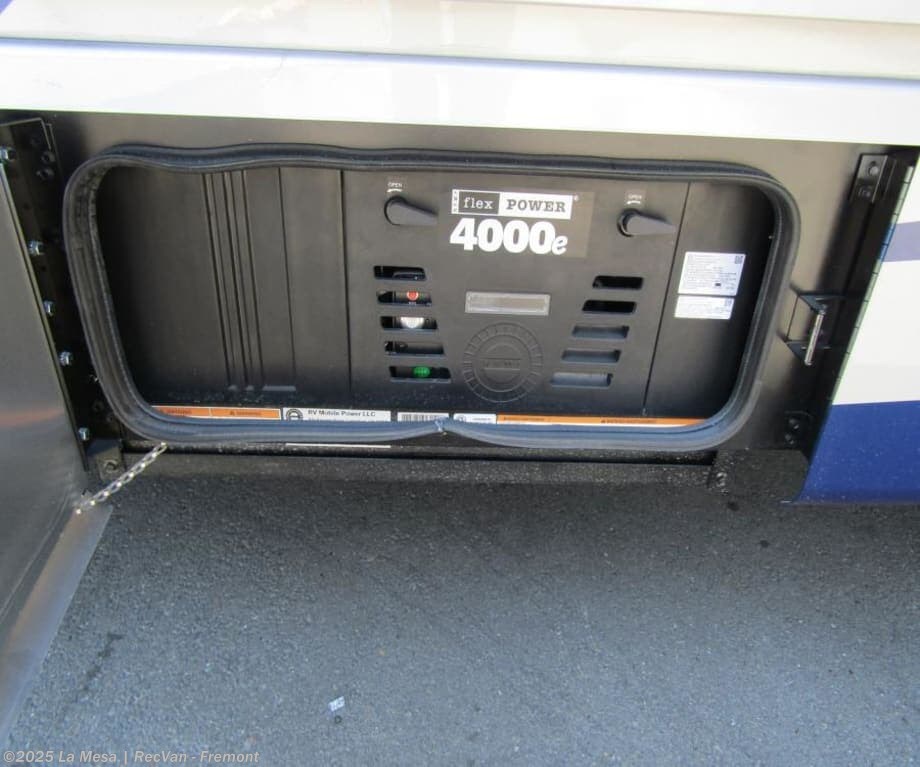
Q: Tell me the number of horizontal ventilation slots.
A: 10